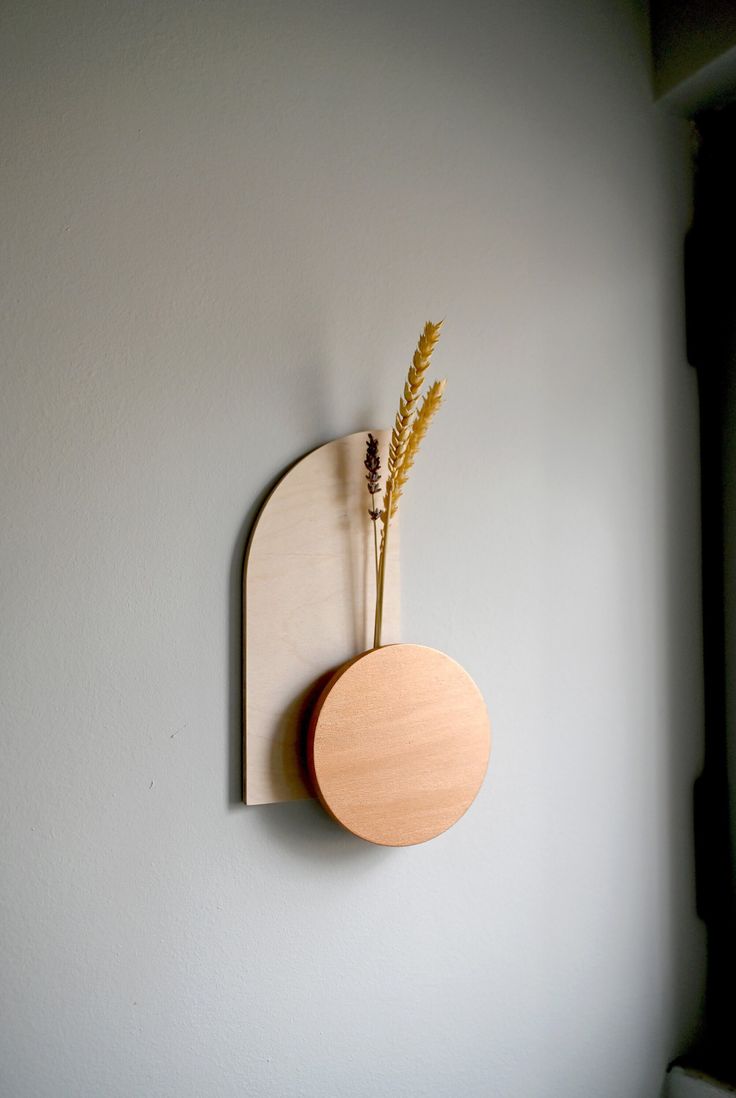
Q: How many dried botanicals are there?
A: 3